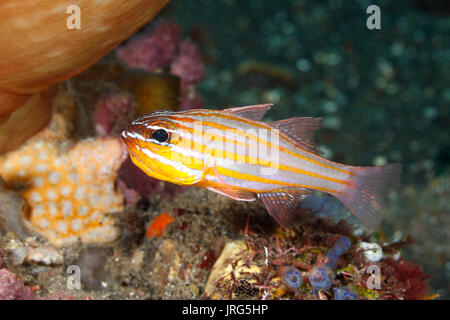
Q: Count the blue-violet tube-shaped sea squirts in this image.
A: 4